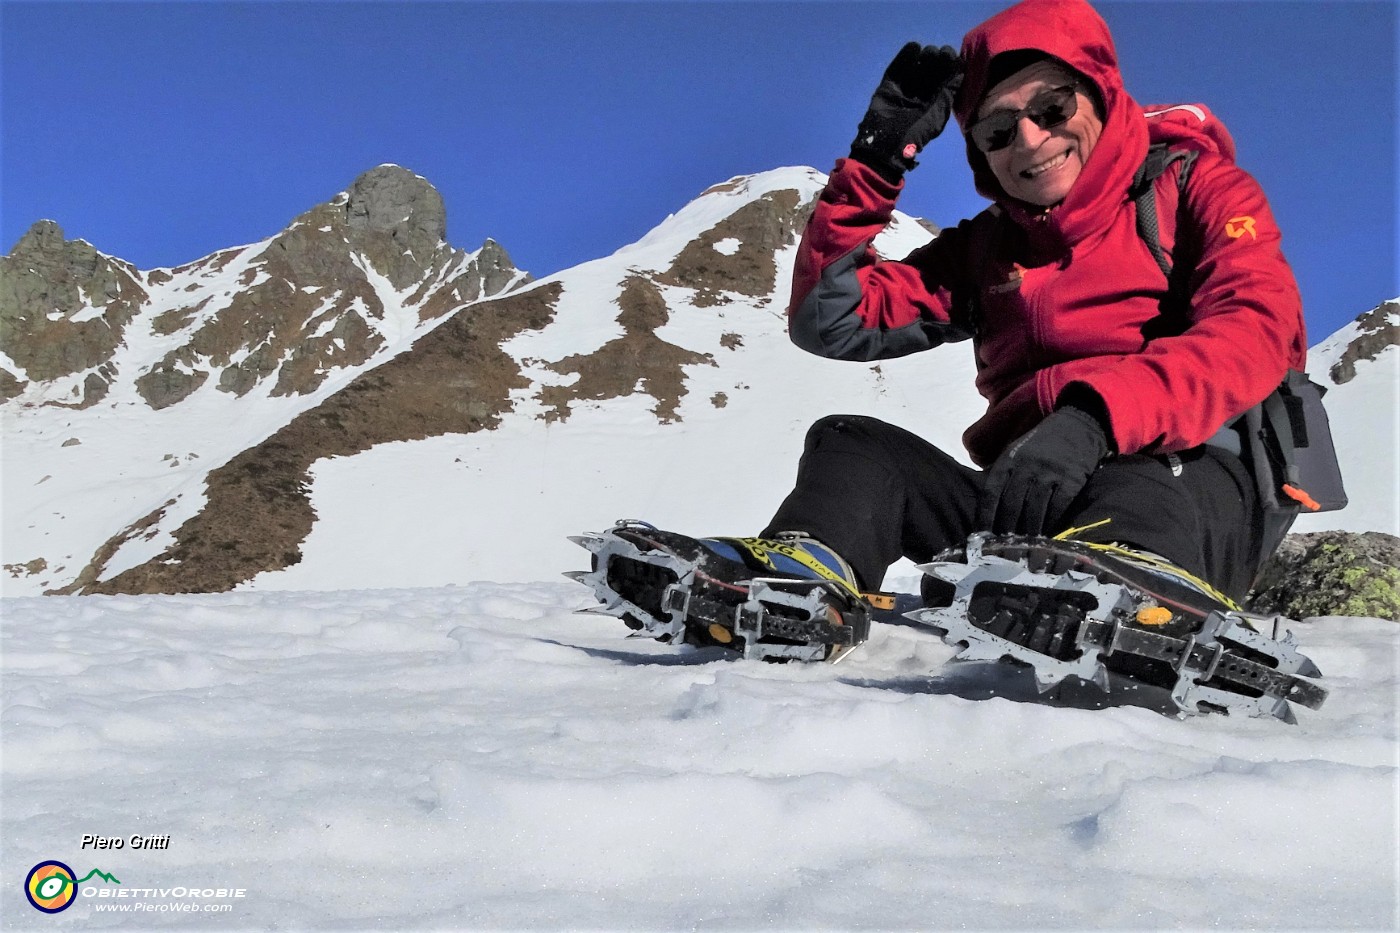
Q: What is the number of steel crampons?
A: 2